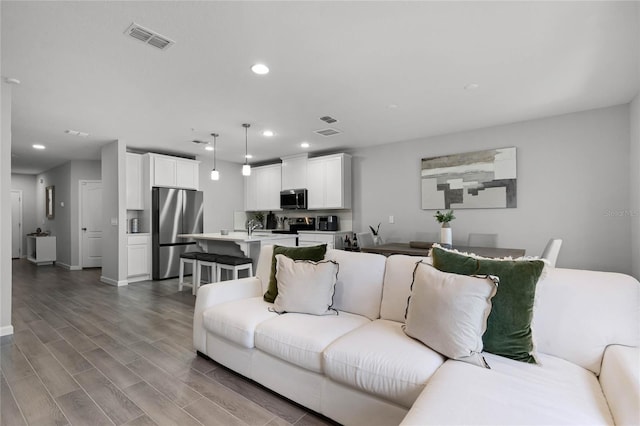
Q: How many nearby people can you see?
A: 0